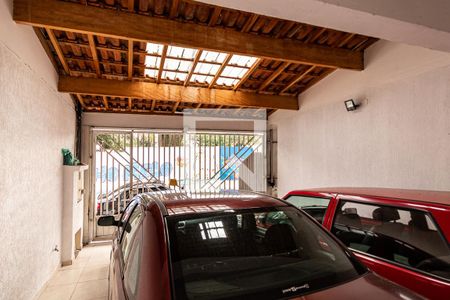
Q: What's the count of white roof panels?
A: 12